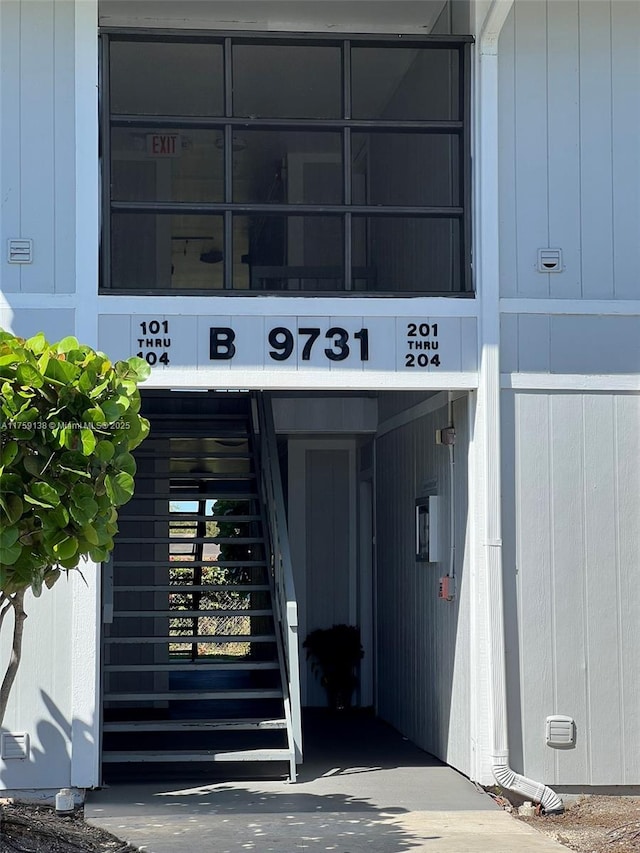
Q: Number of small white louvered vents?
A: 4